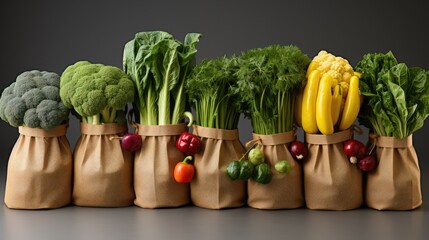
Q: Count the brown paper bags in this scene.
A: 7